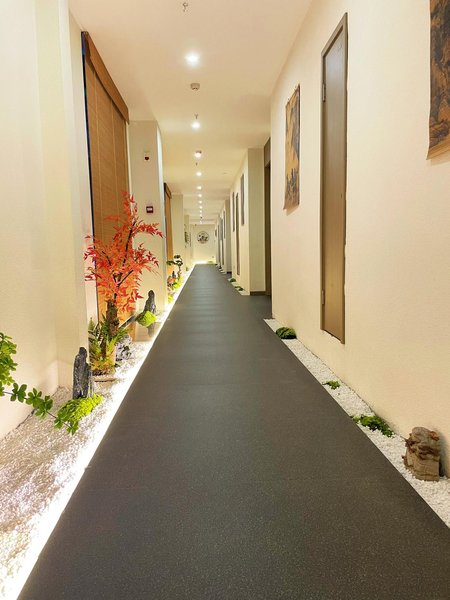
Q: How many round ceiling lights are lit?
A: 11